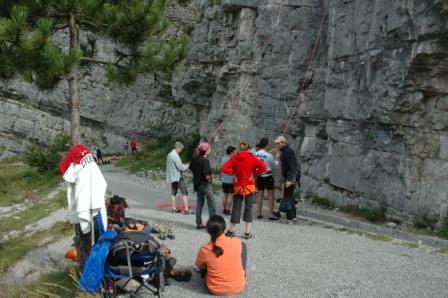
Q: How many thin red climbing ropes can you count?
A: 2